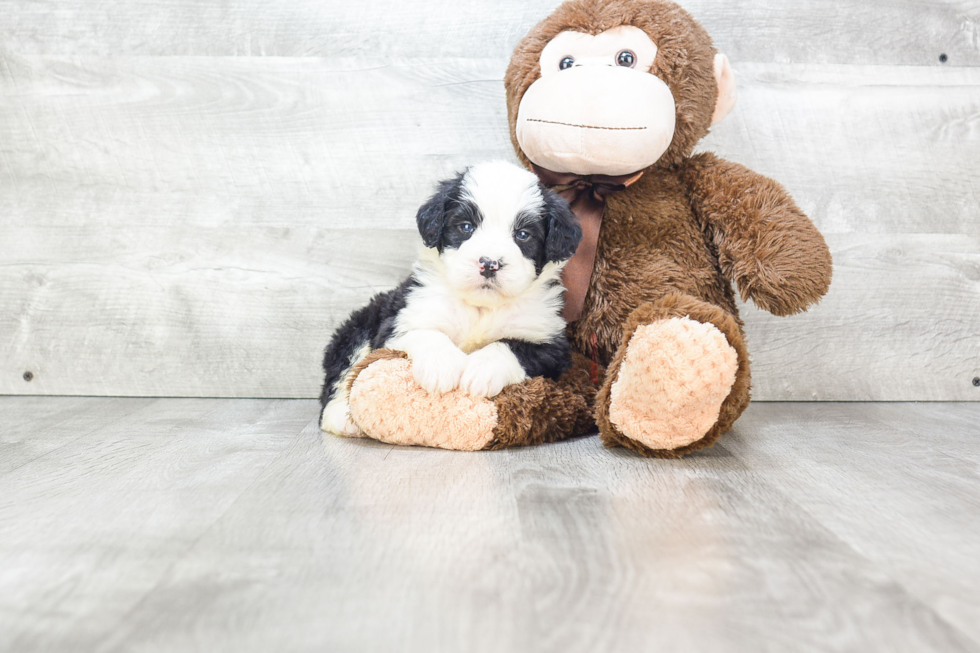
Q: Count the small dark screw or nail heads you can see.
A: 3